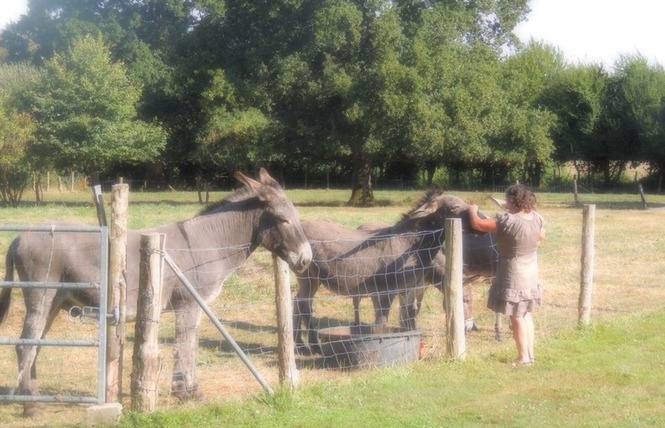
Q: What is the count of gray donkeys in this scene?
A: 3